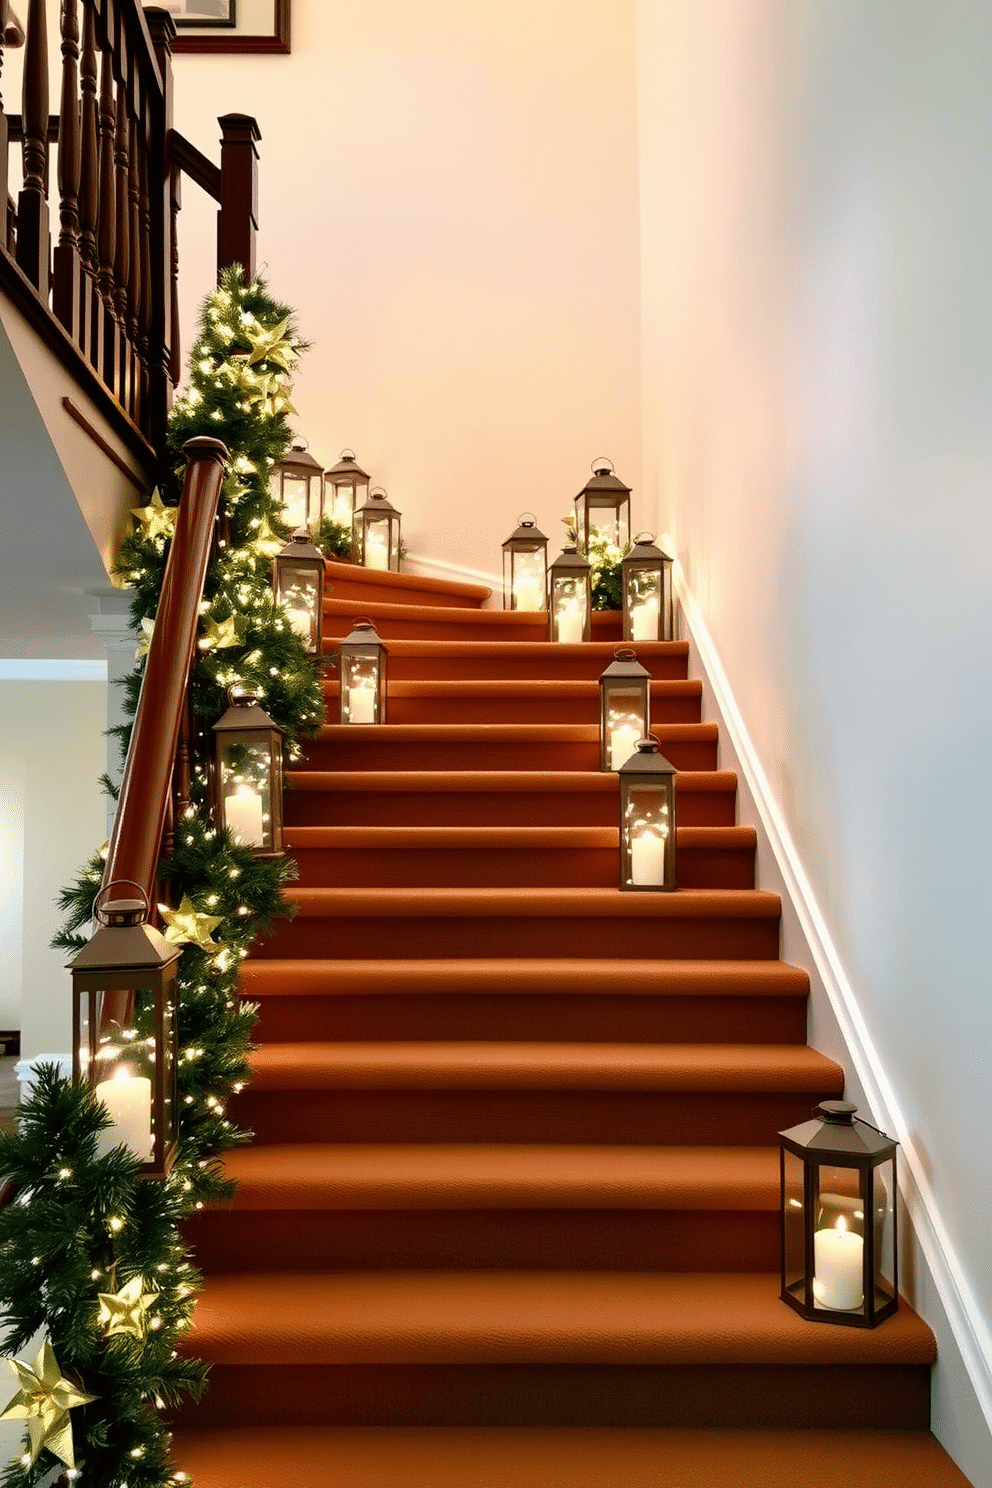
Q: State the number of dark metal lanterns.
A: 14